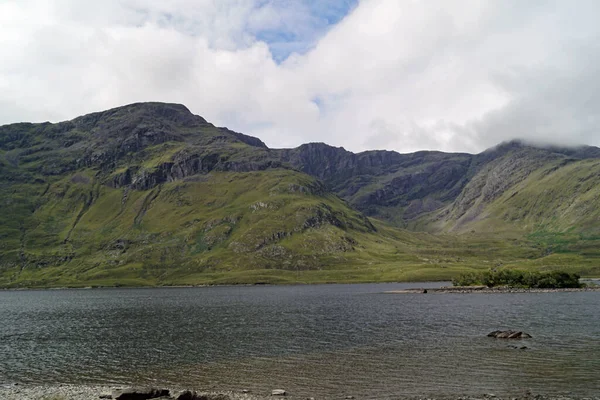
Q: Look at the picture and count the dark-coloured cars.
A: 0